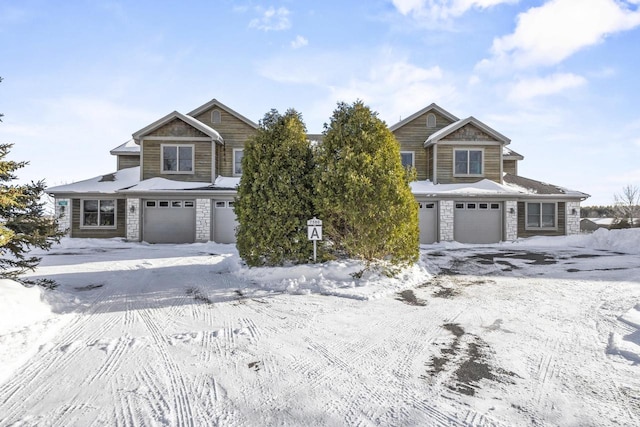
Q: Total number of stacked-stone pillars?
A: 6